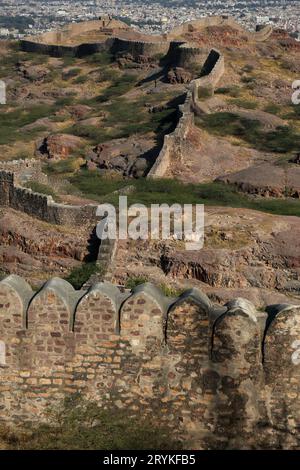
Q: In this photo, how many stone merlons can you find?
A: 7